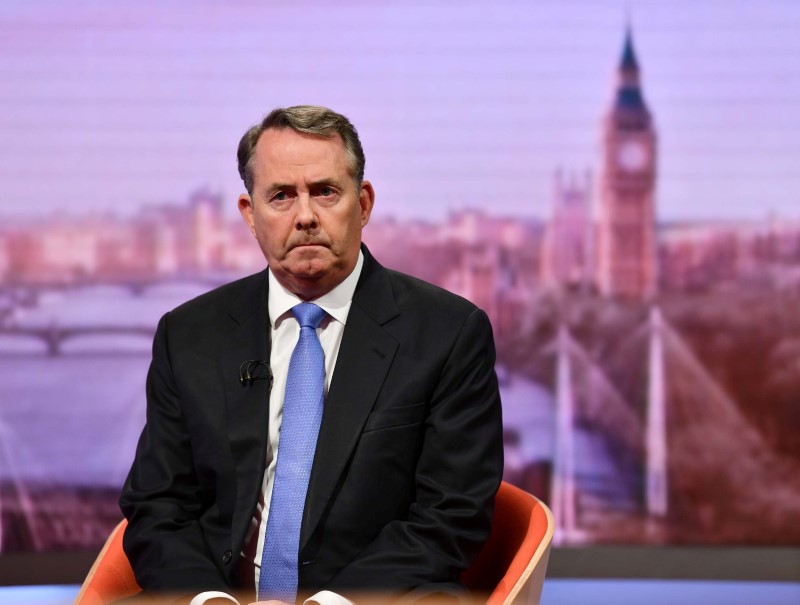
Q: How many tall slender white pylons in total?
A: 2